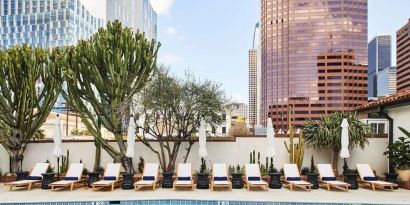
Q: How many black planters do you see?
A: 11